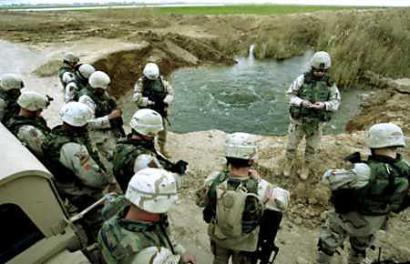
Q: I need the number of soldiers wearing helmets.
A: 12